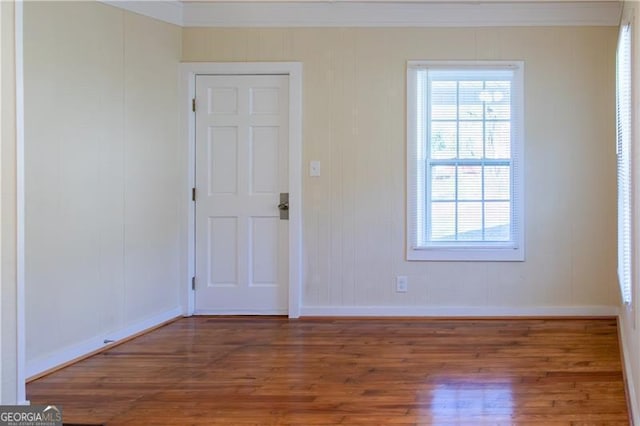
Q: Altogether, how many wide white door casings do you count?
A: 1